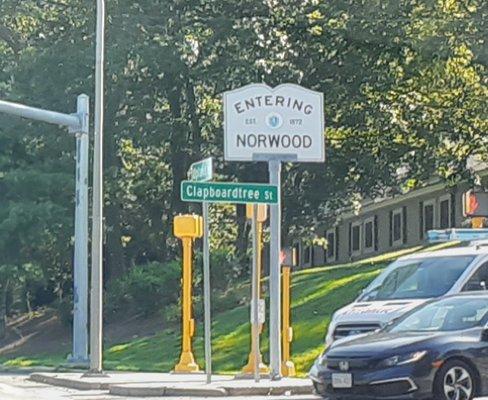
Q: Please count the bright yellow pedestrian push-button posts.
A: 3